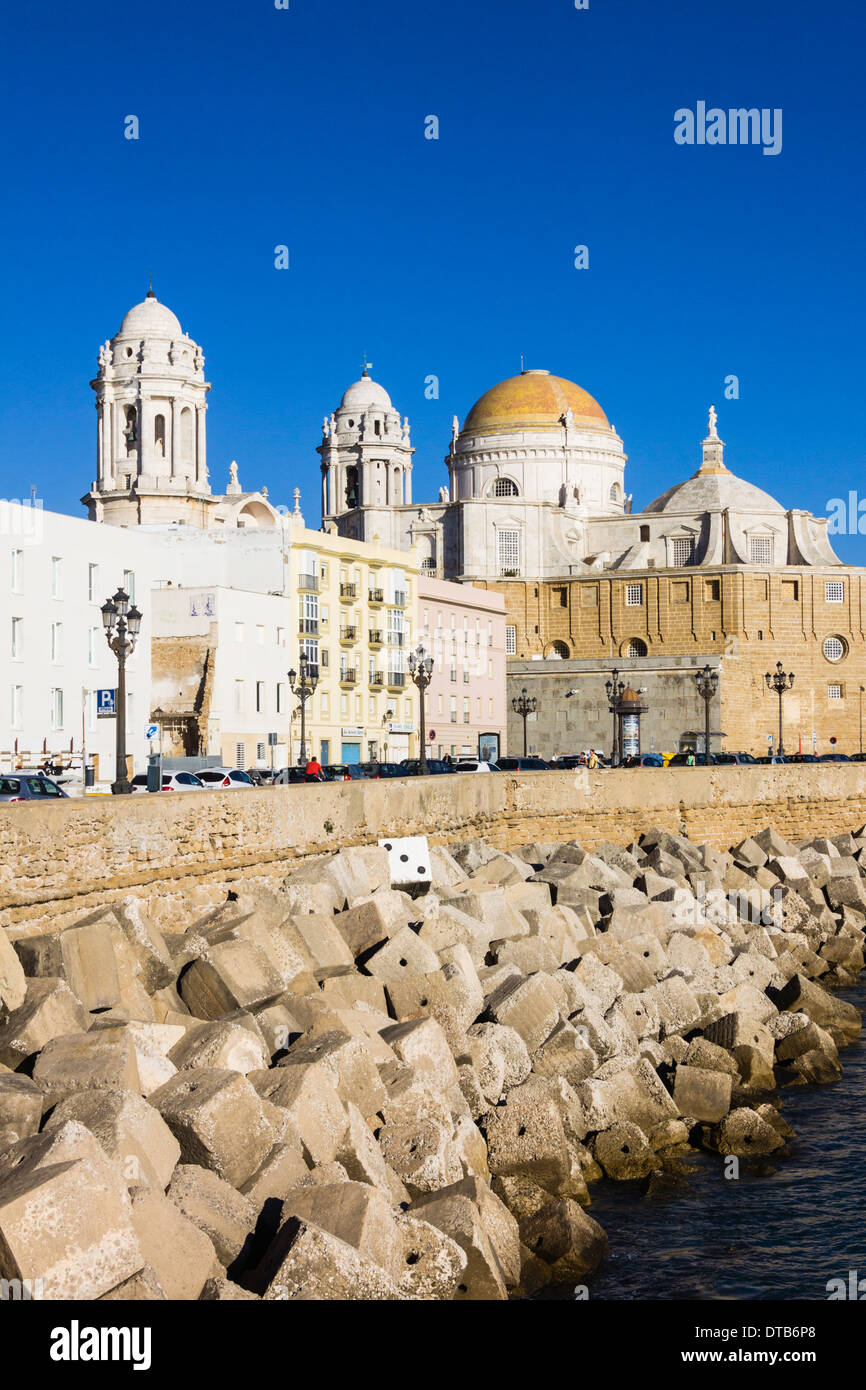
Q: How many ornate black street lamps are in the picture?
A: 7